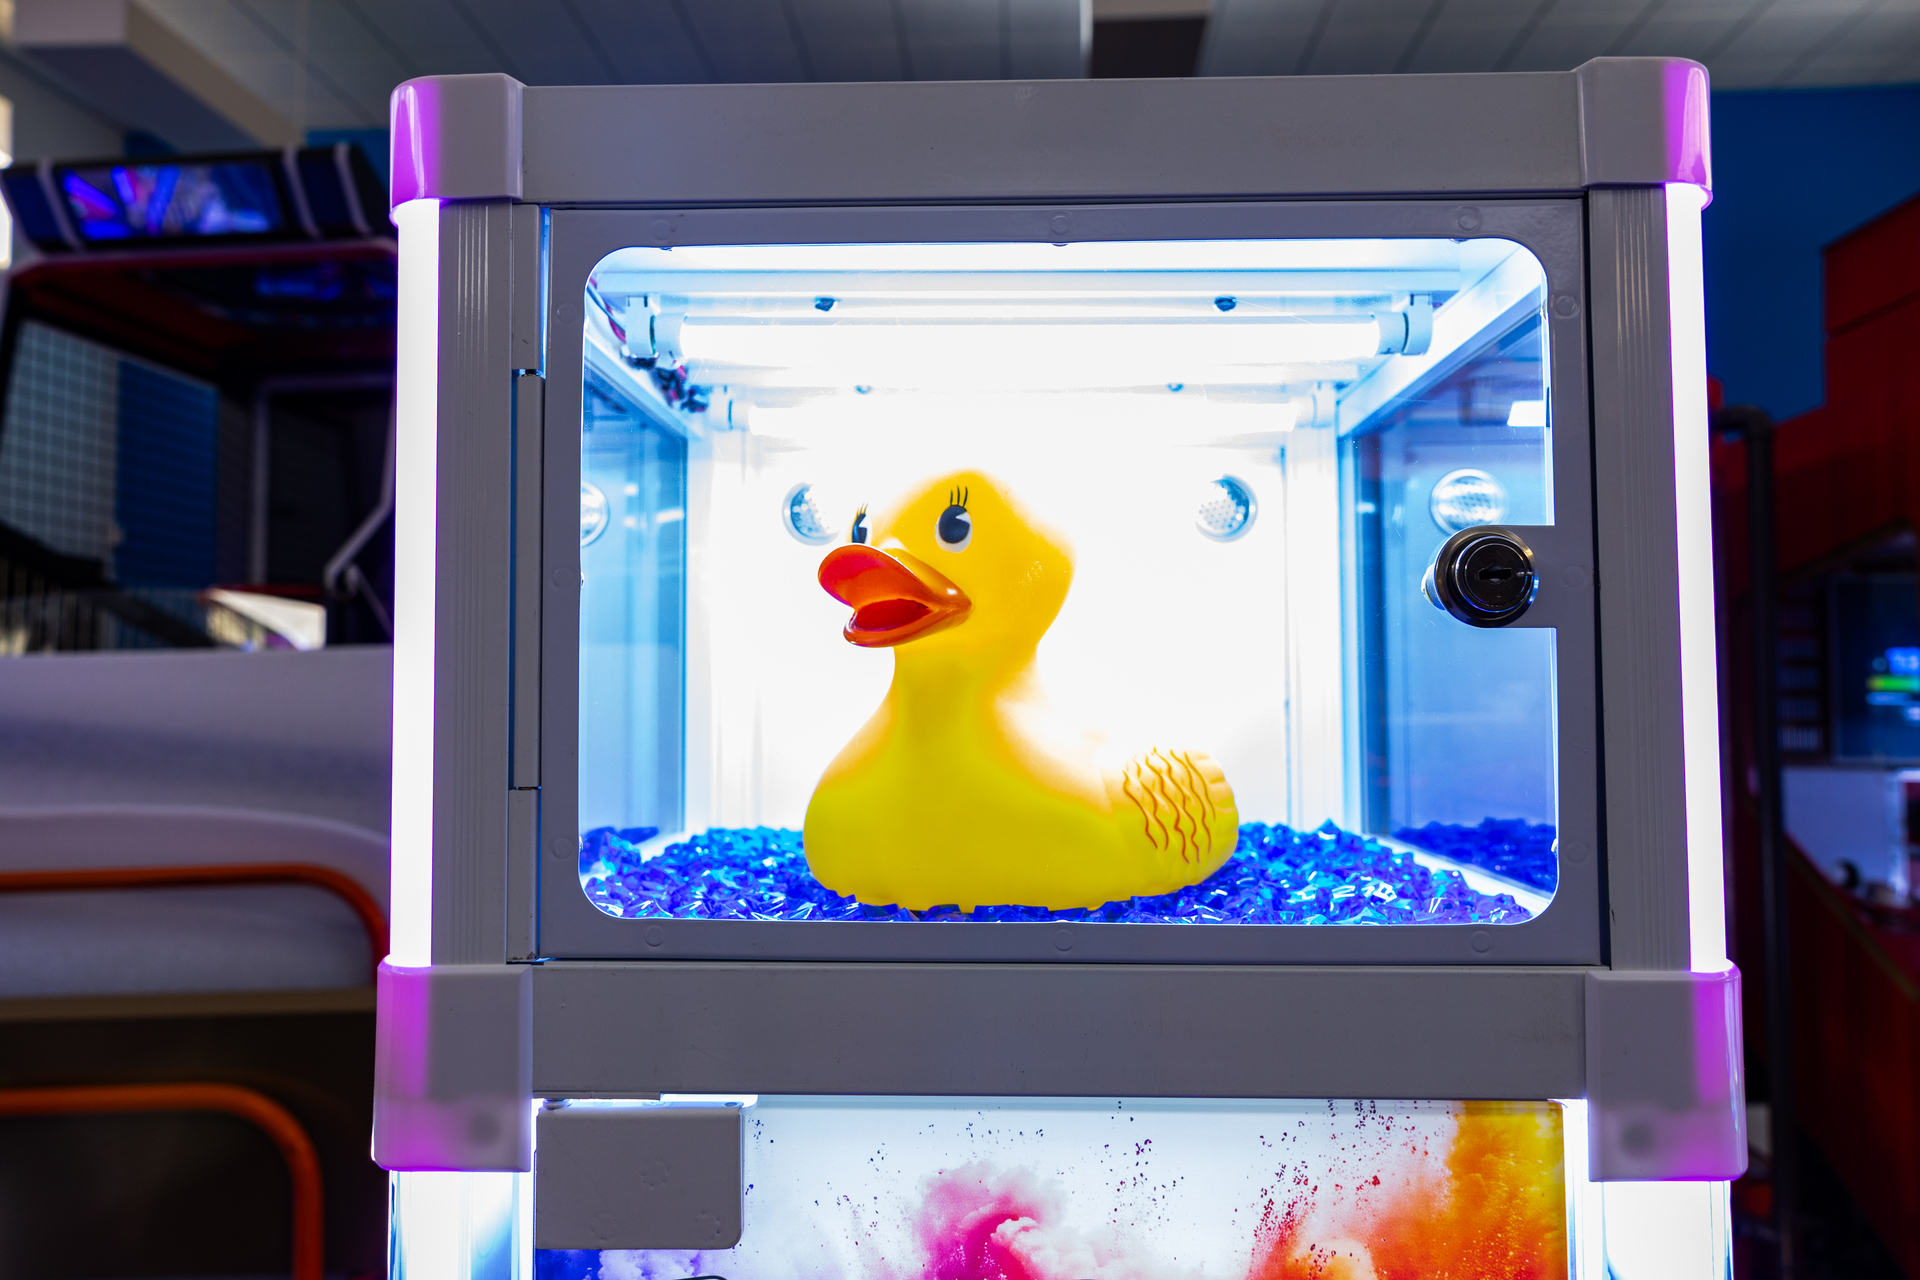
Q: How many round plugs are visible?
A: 12